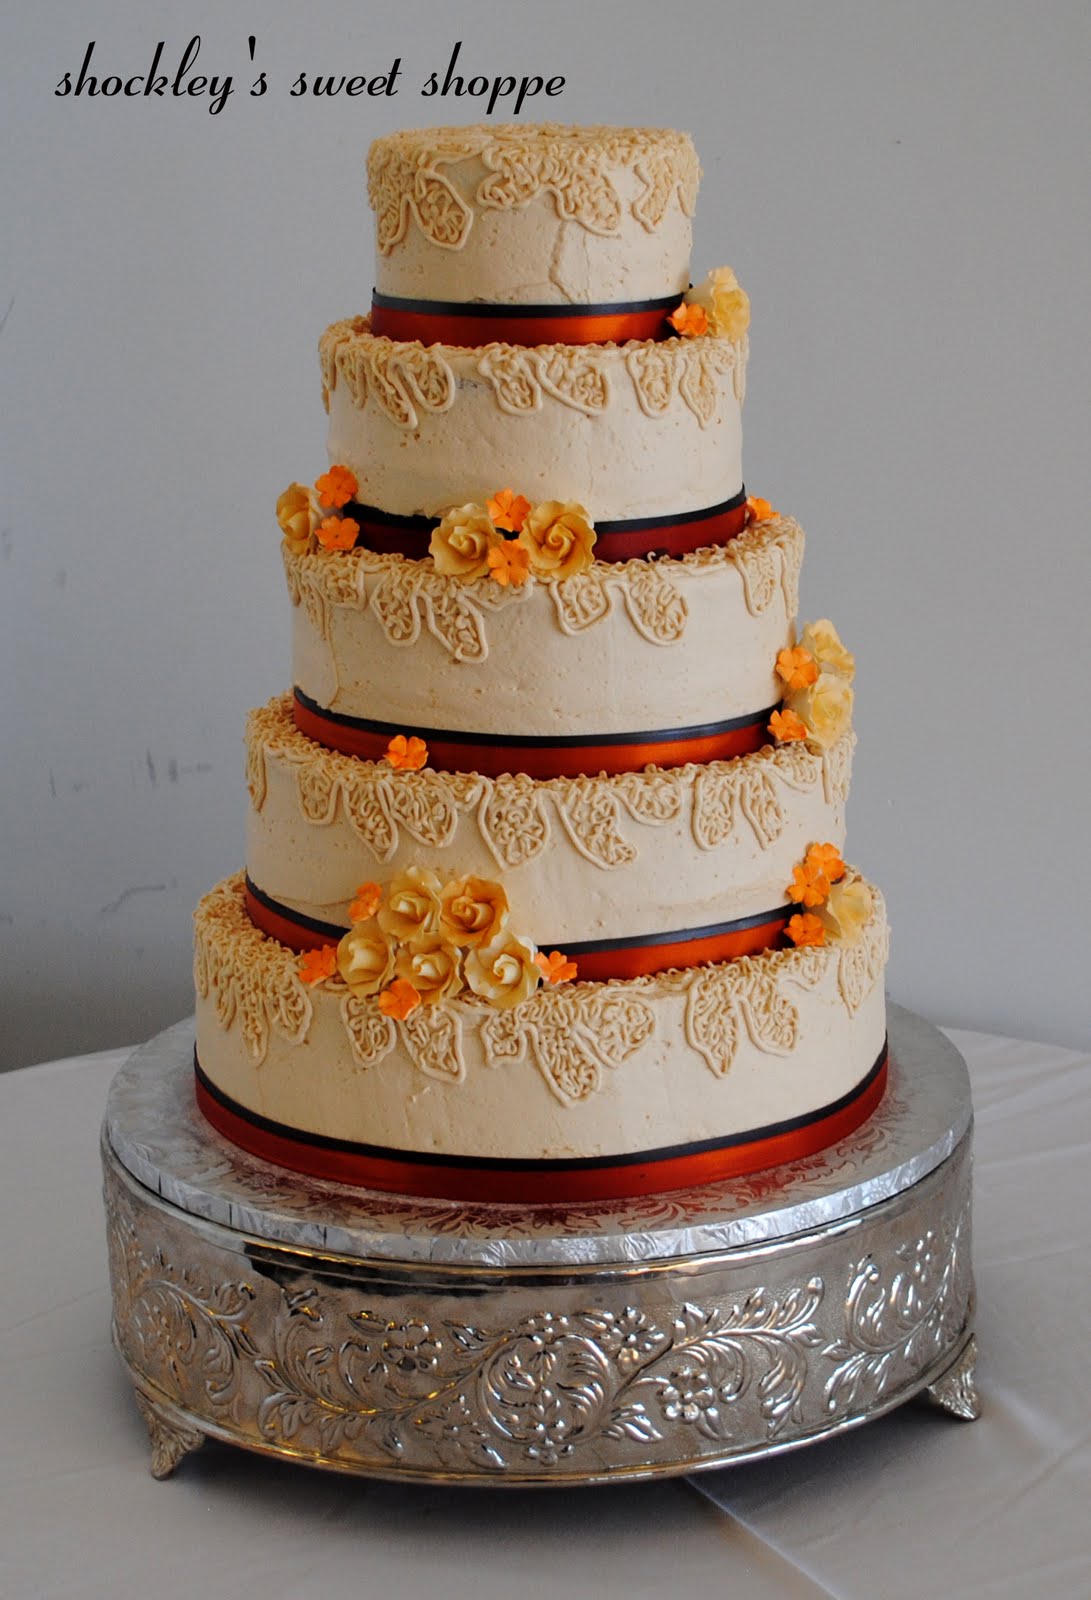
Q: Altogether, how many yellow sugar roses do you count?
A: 12